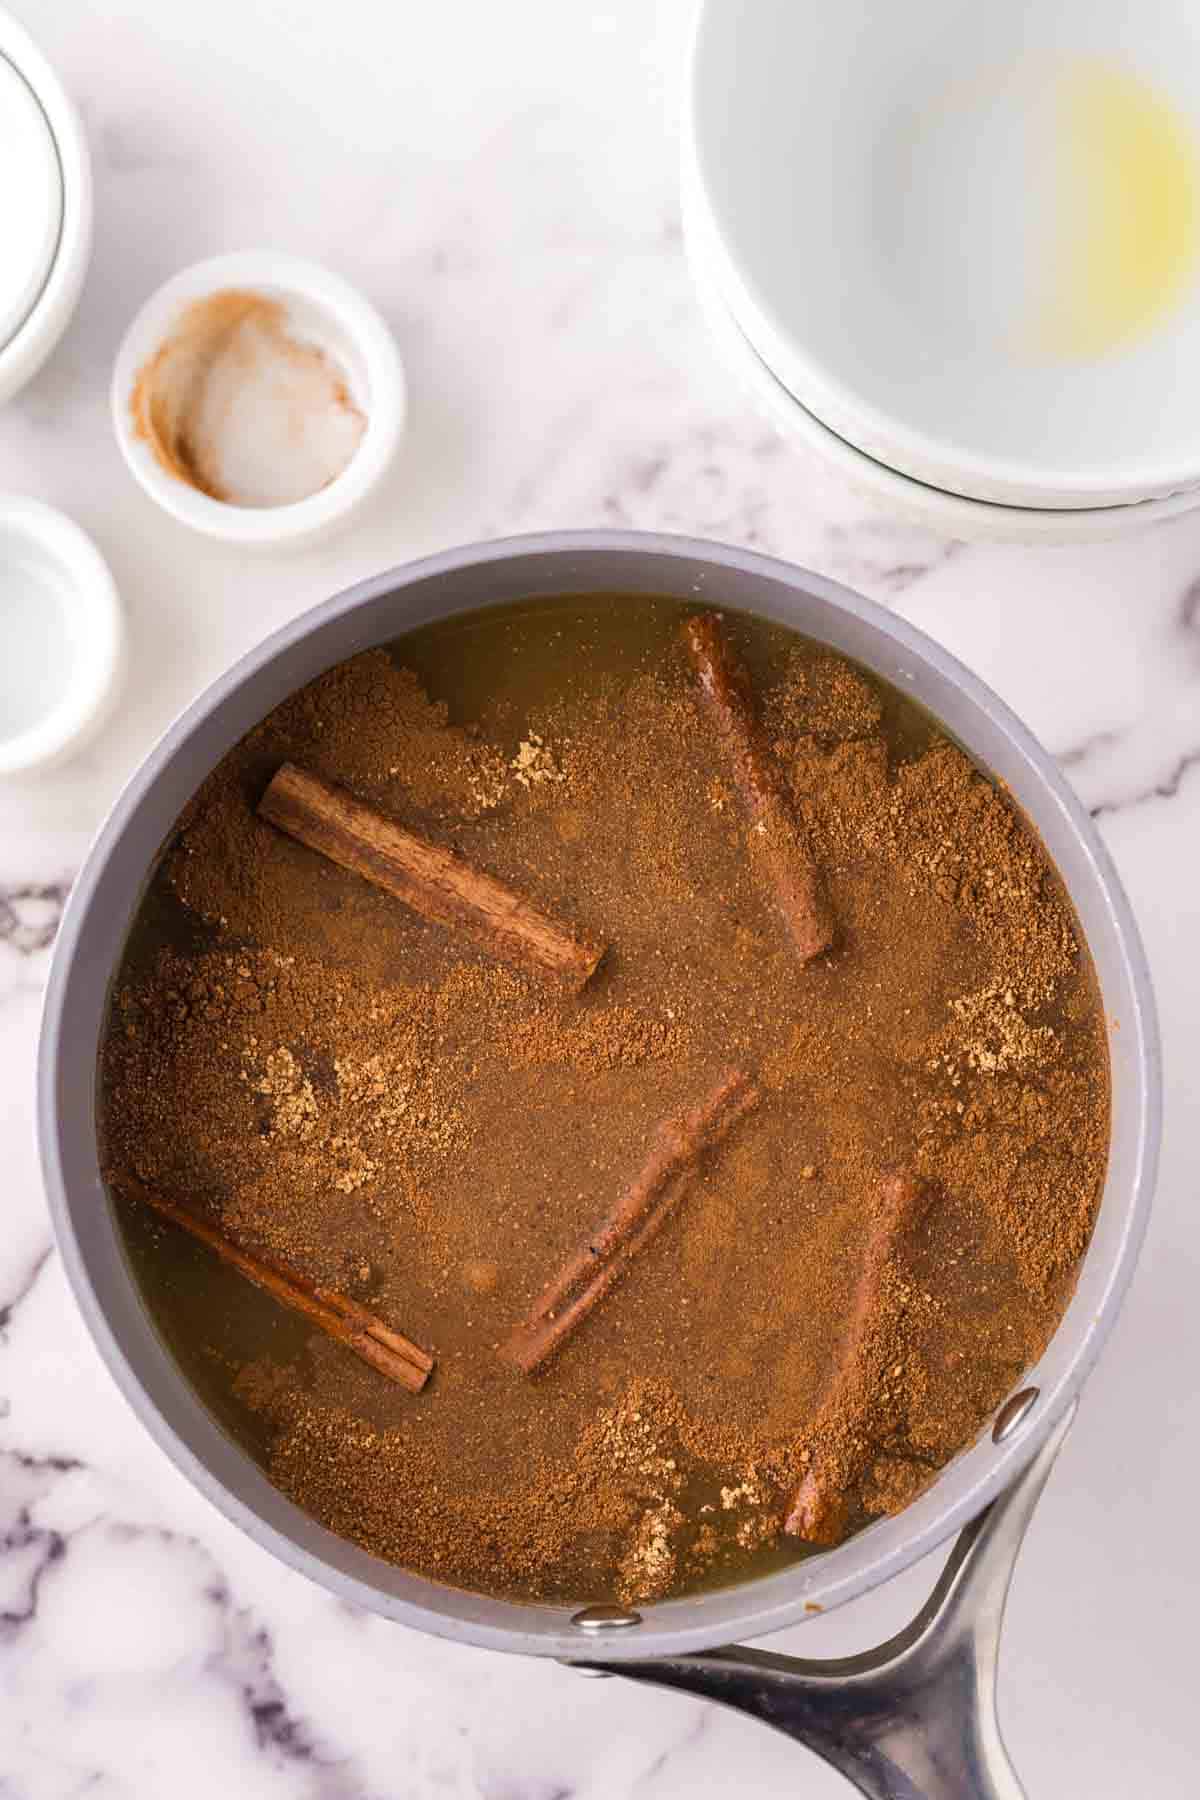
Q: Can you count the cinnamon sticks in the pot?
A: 5